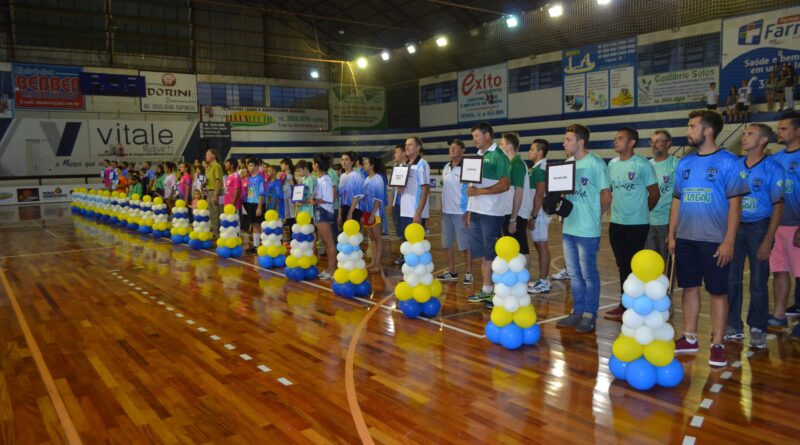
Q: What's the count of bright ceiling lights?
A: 8